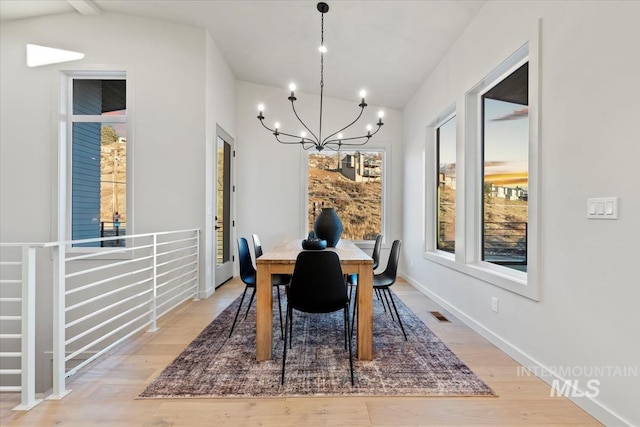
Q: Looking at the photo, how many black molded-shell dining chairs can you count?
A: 5